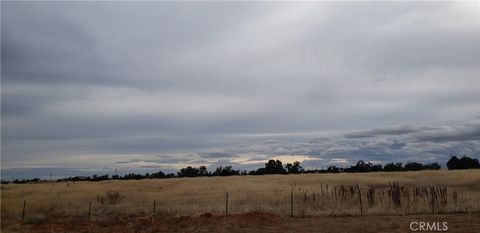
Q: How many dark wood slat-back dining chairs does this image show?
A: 0